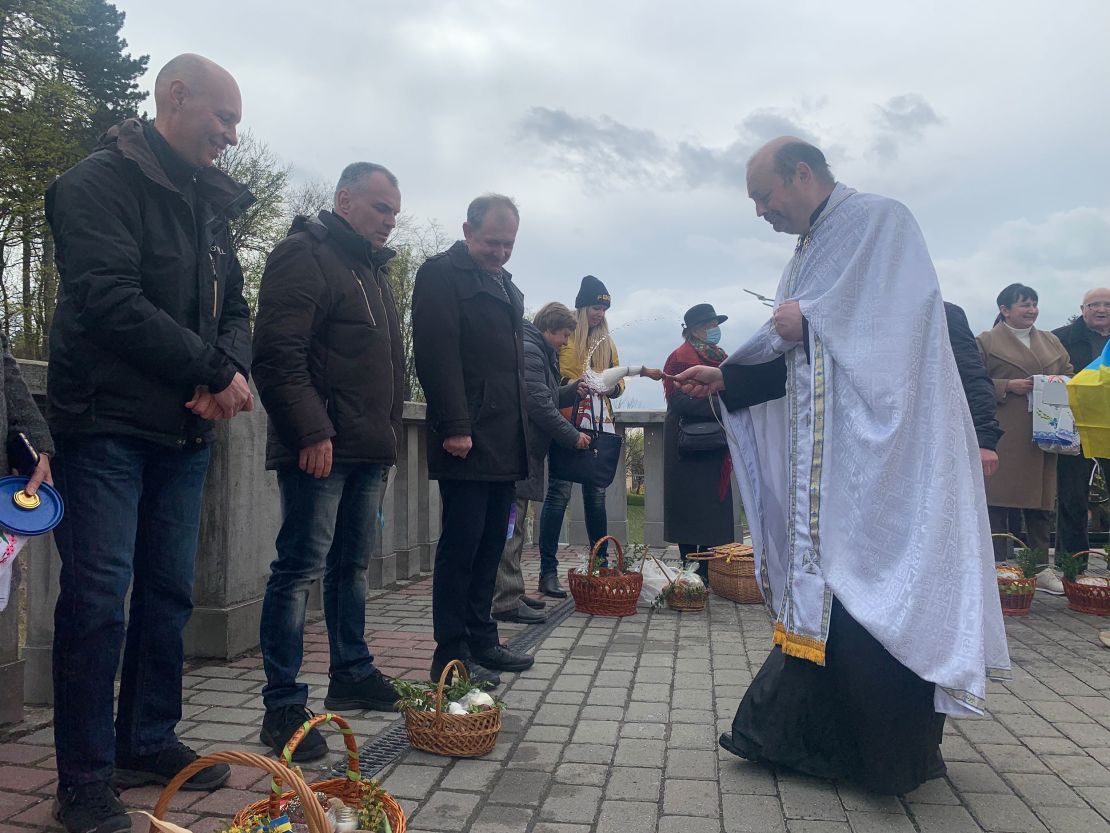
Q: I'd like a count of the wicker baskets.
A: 8